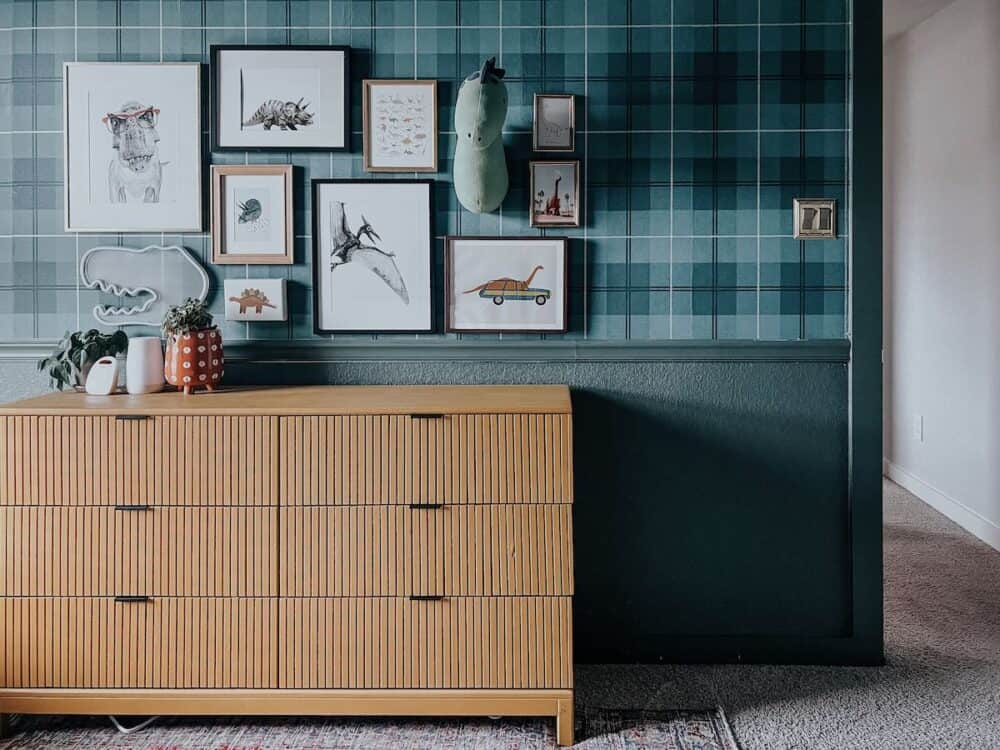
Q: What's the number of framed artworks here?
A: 8